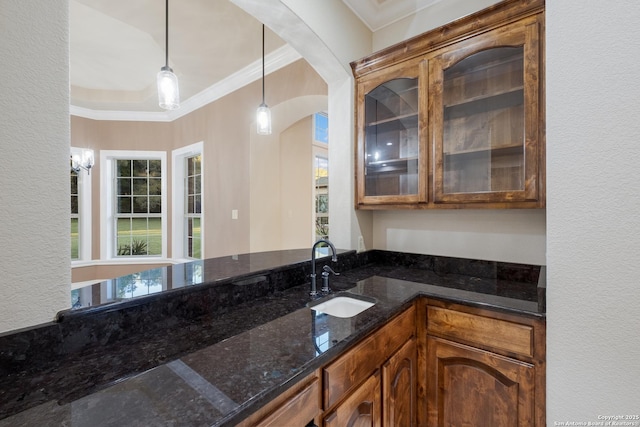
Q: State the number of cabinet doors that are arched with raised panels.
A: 3